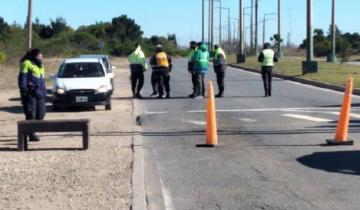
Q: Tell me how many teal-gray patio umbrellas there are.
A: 0